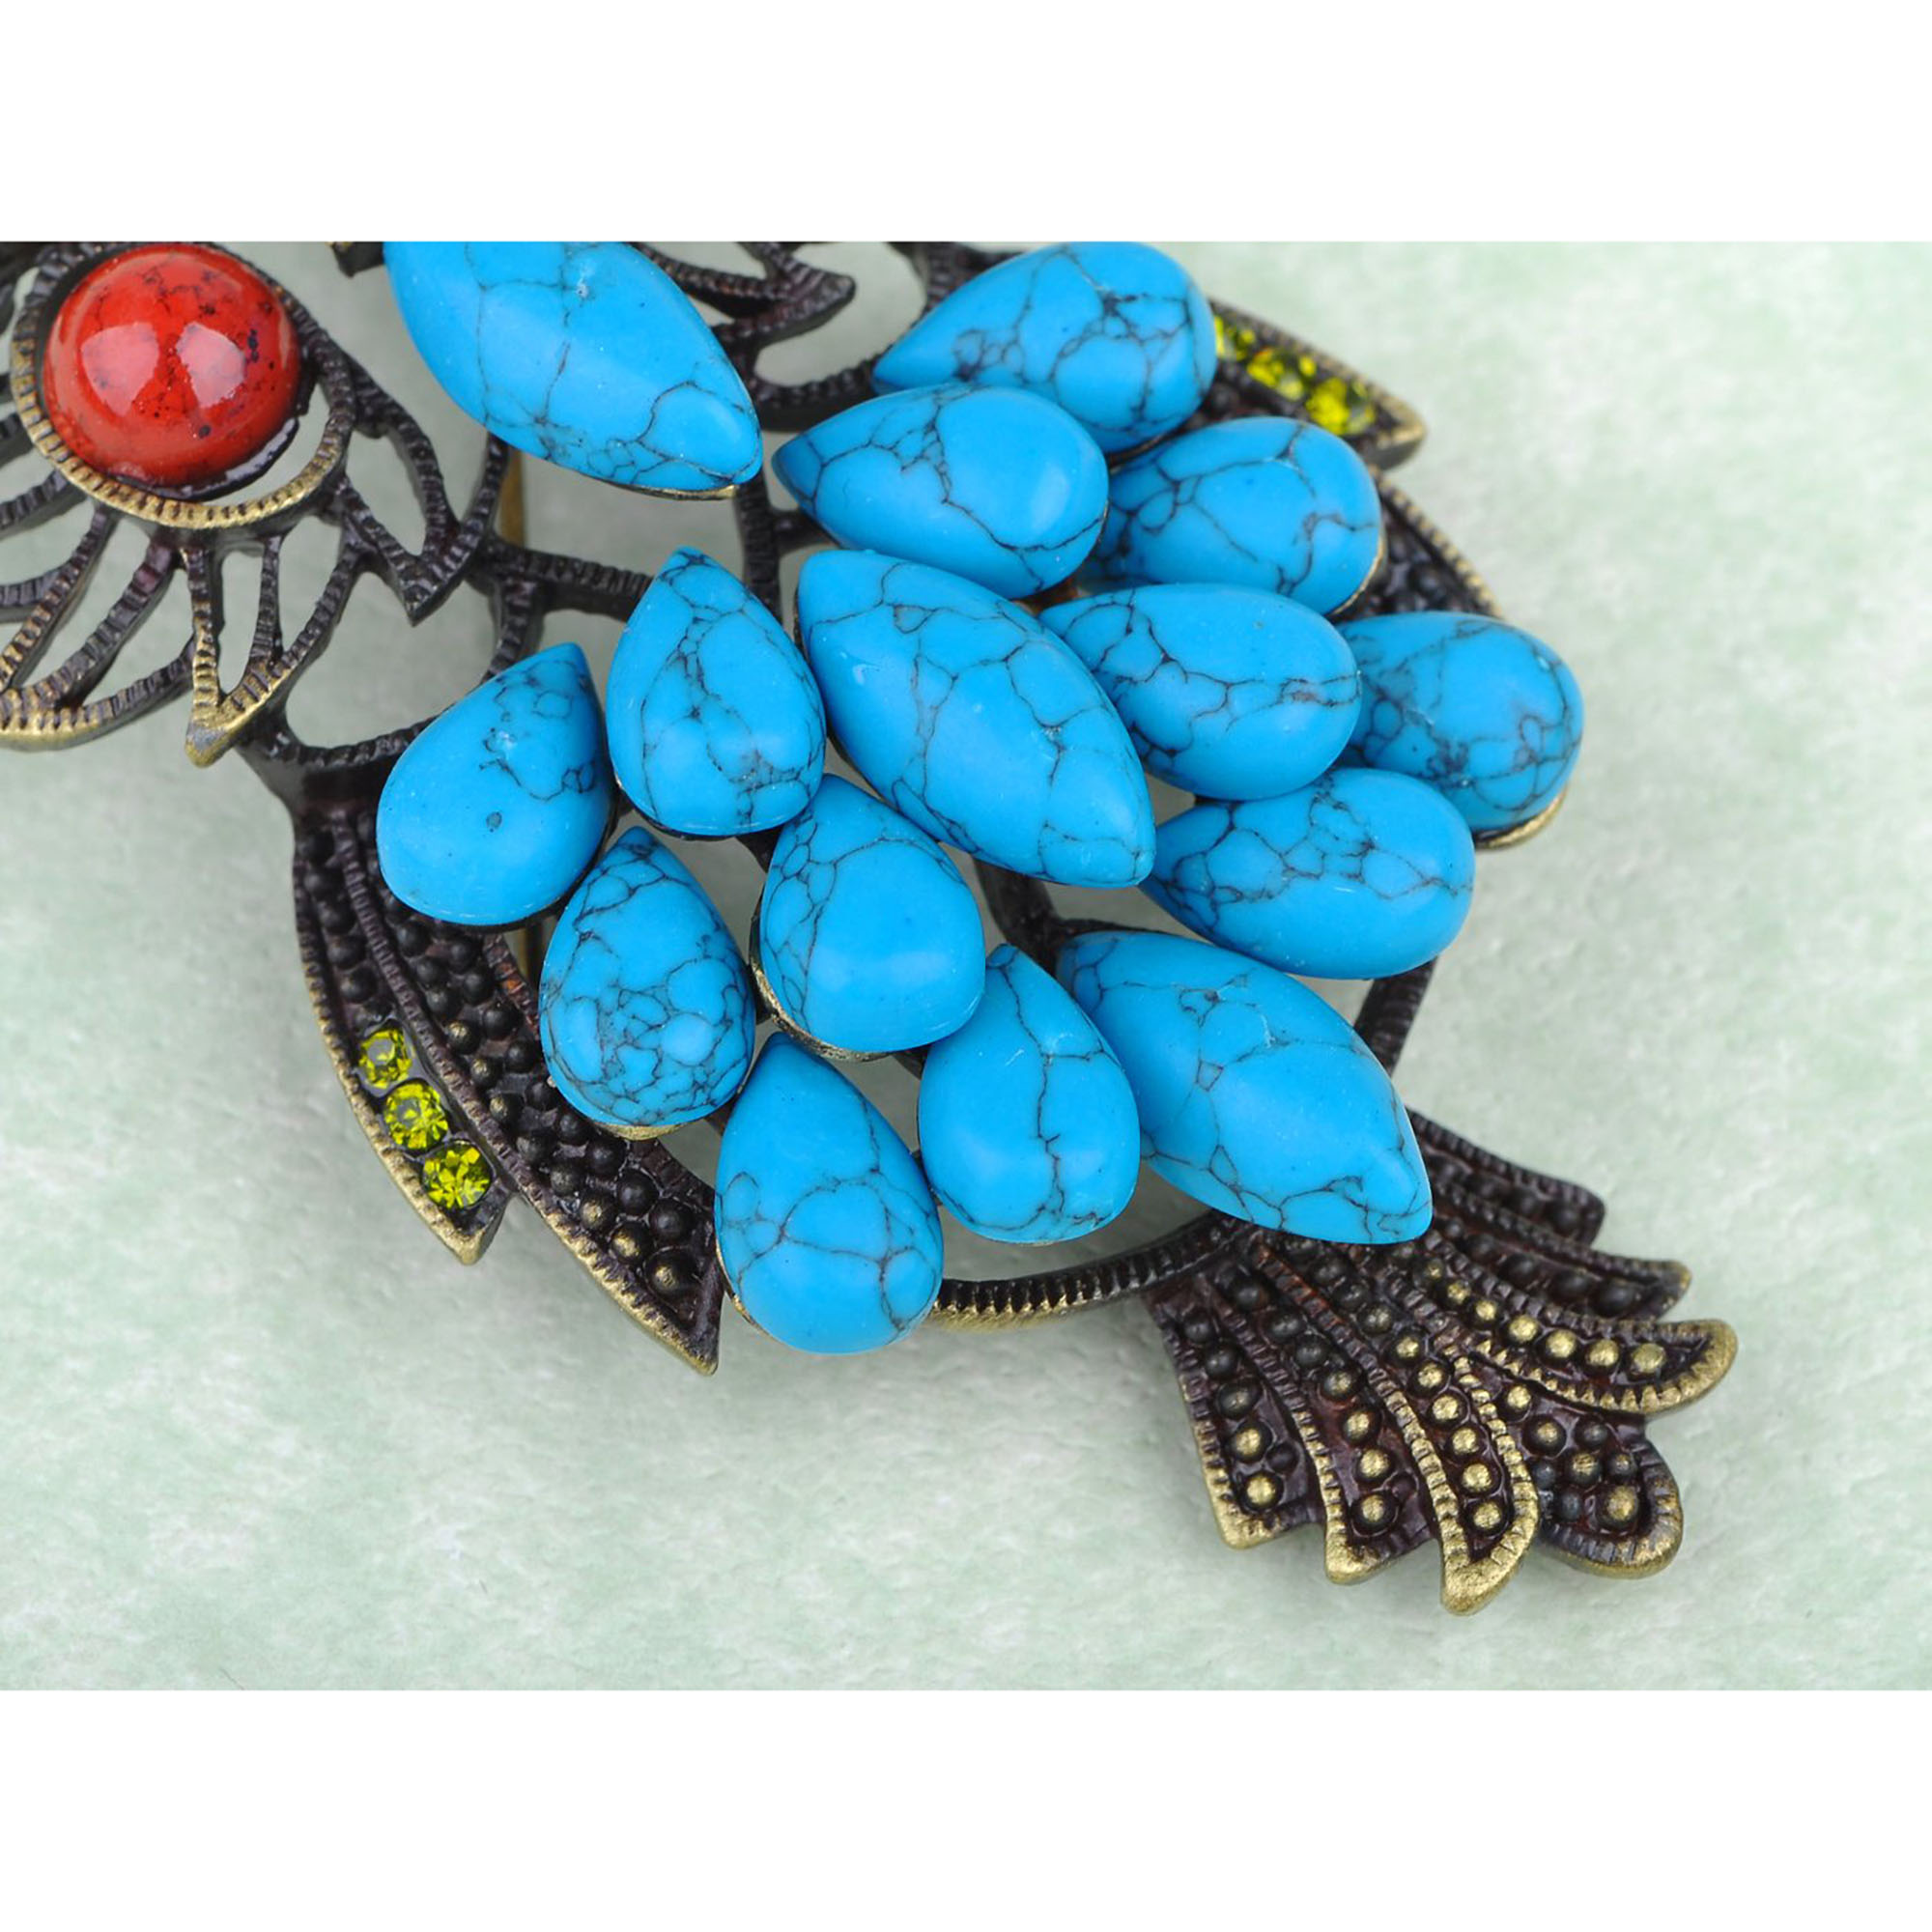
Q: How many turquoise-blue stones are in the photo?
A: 15